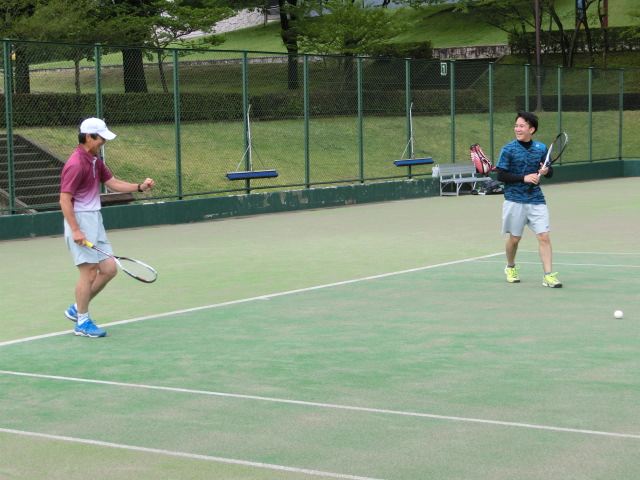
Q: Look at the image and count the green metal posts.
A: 13